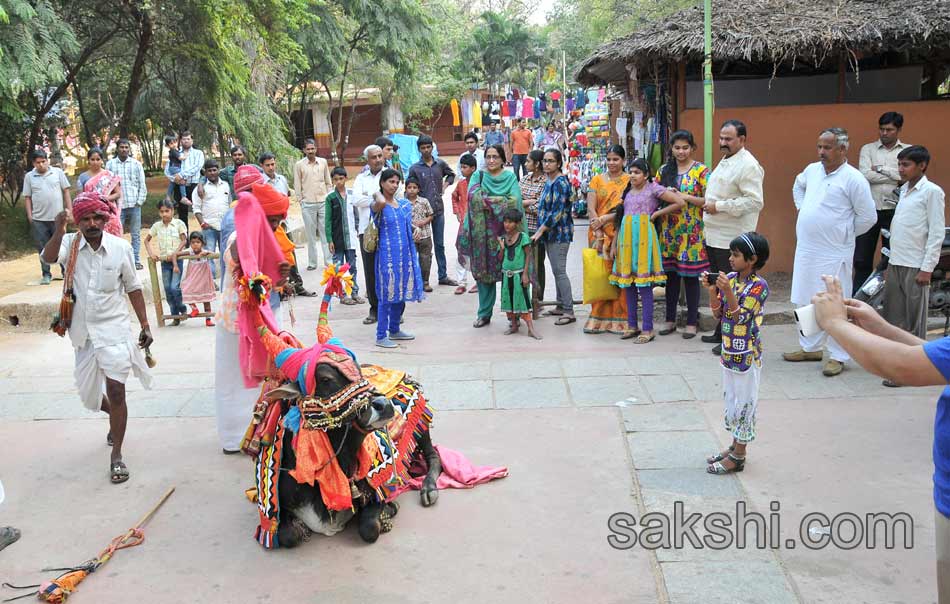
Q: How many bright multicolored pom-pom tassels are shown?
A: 2